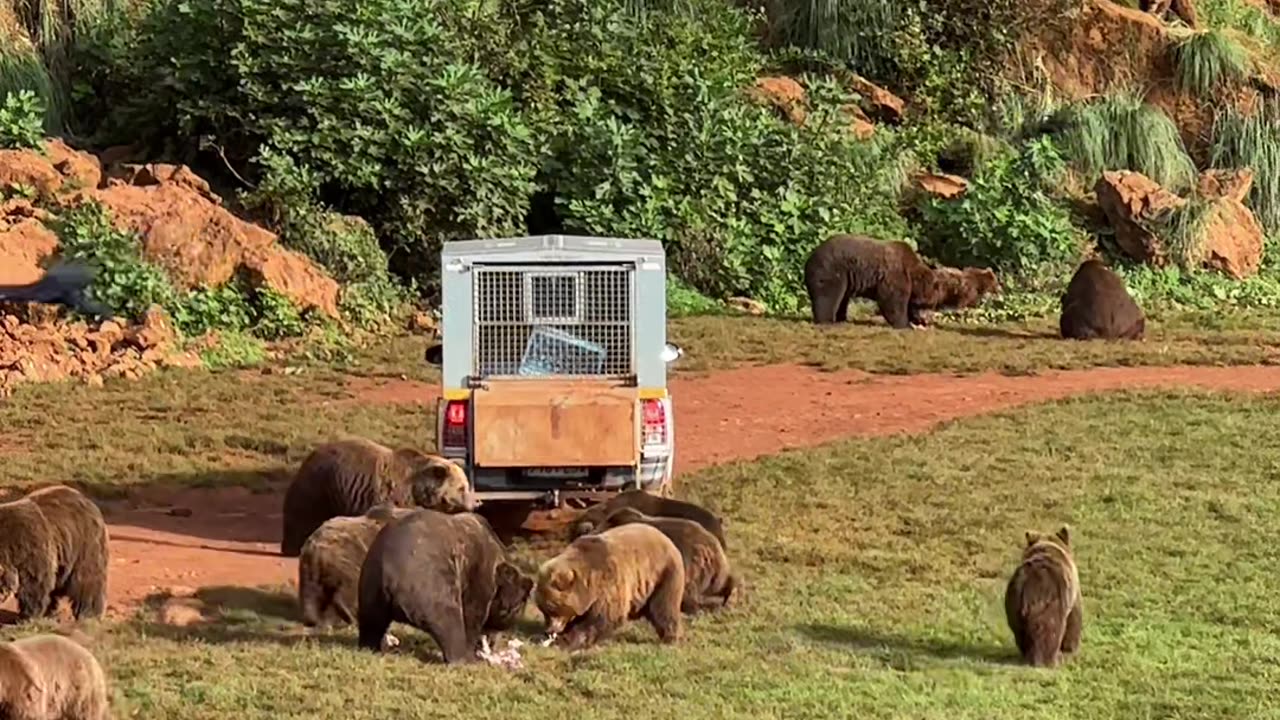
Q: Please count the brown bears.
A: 12